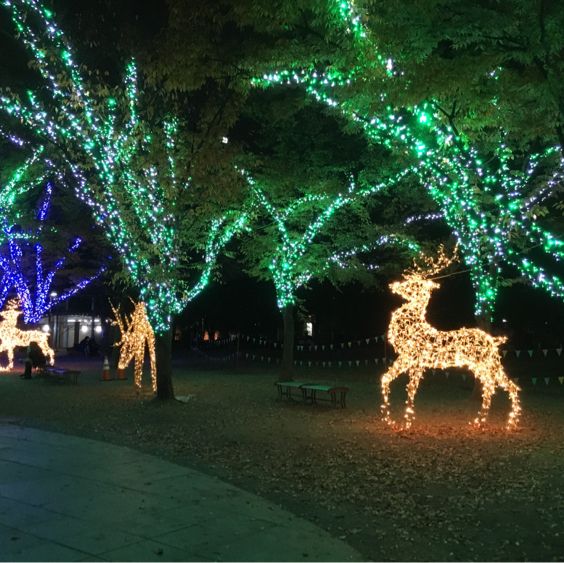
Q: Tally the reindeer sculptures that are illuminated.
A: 3